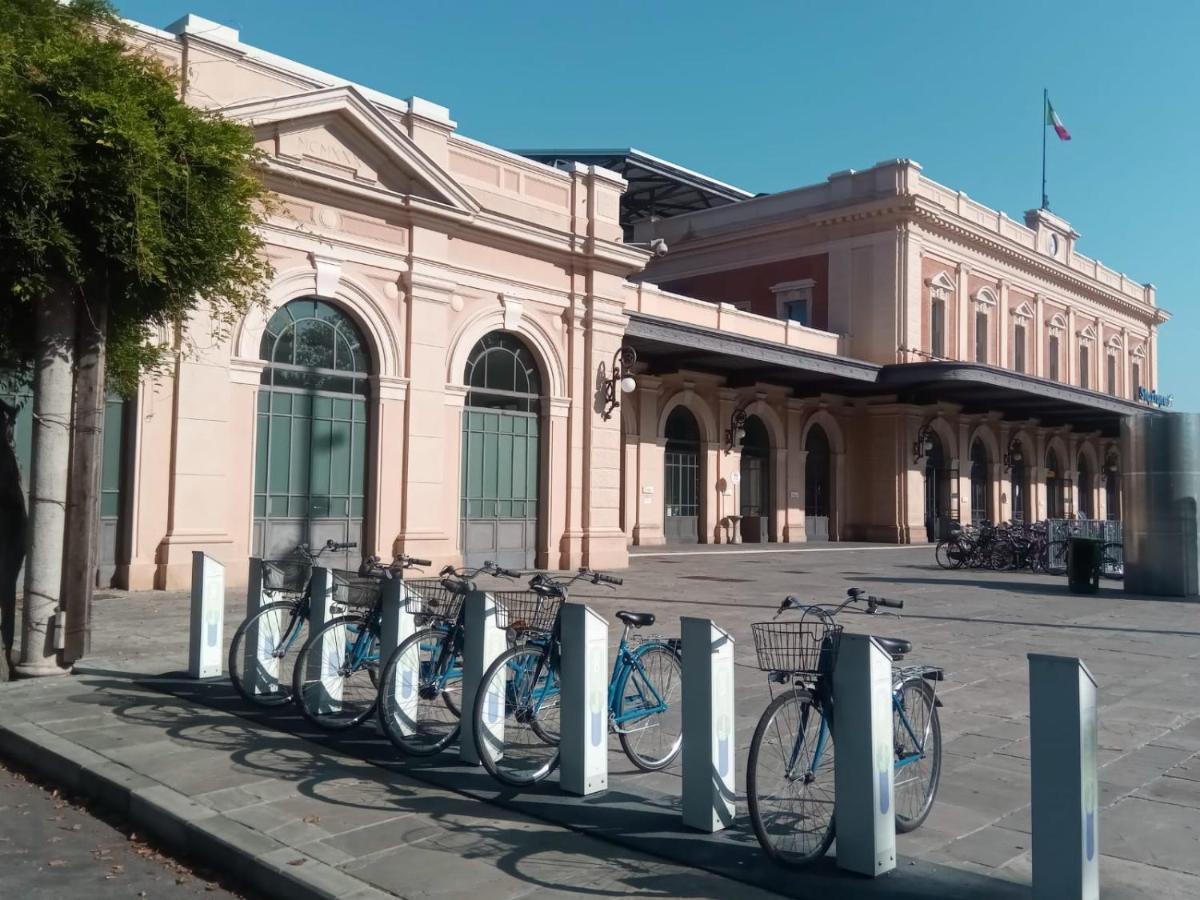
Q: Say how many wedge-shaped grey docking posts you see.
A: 9